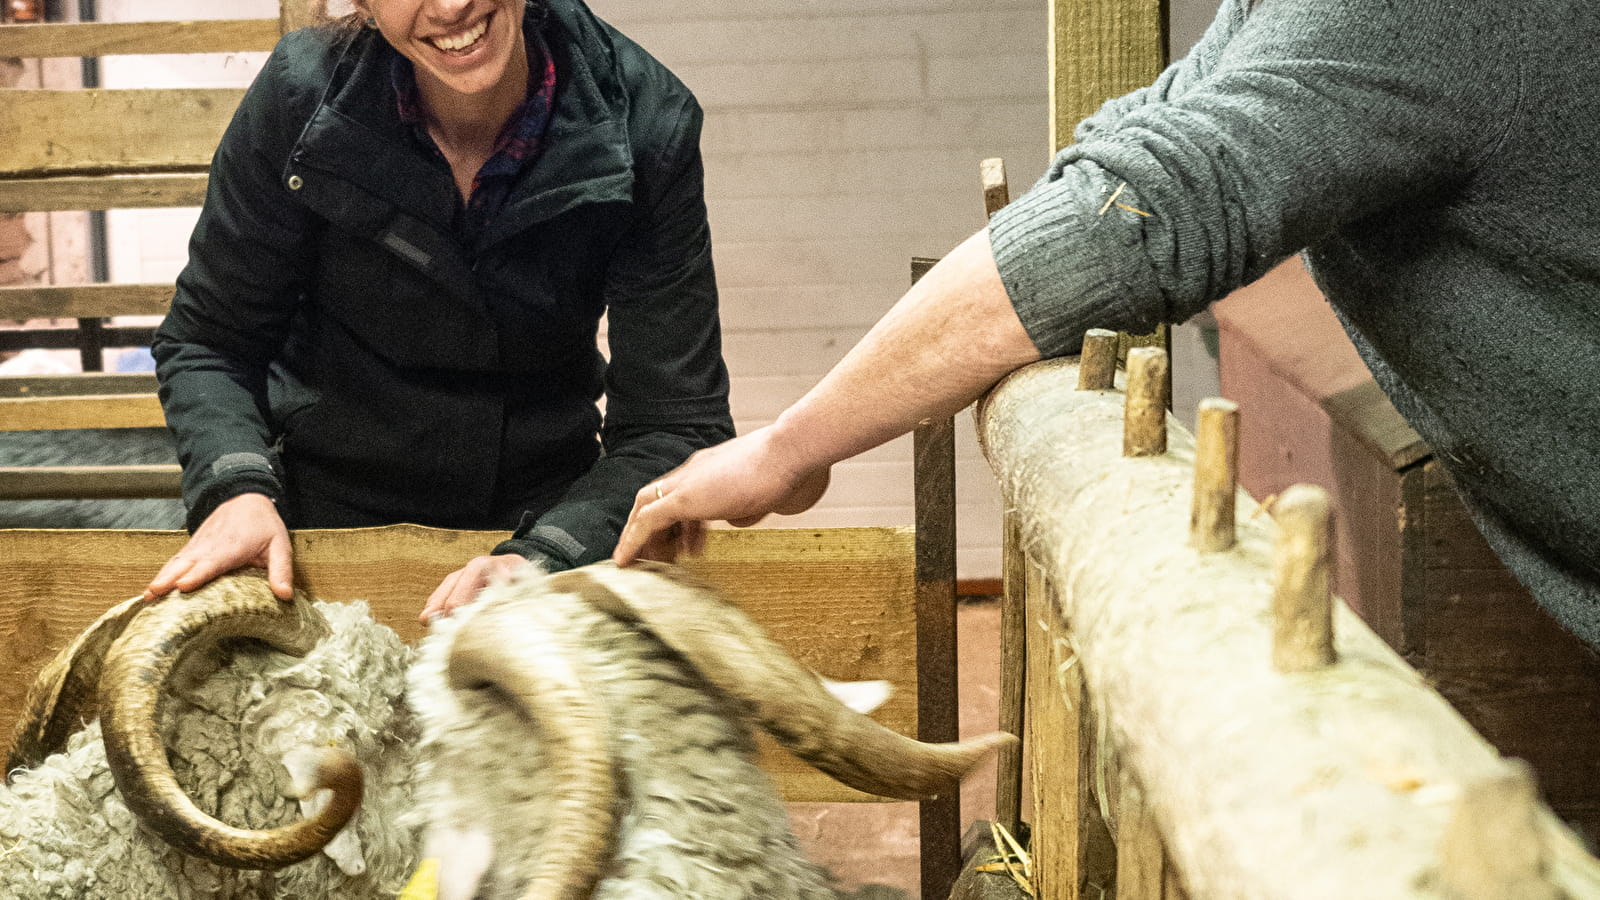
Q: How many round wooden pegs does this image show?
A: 5